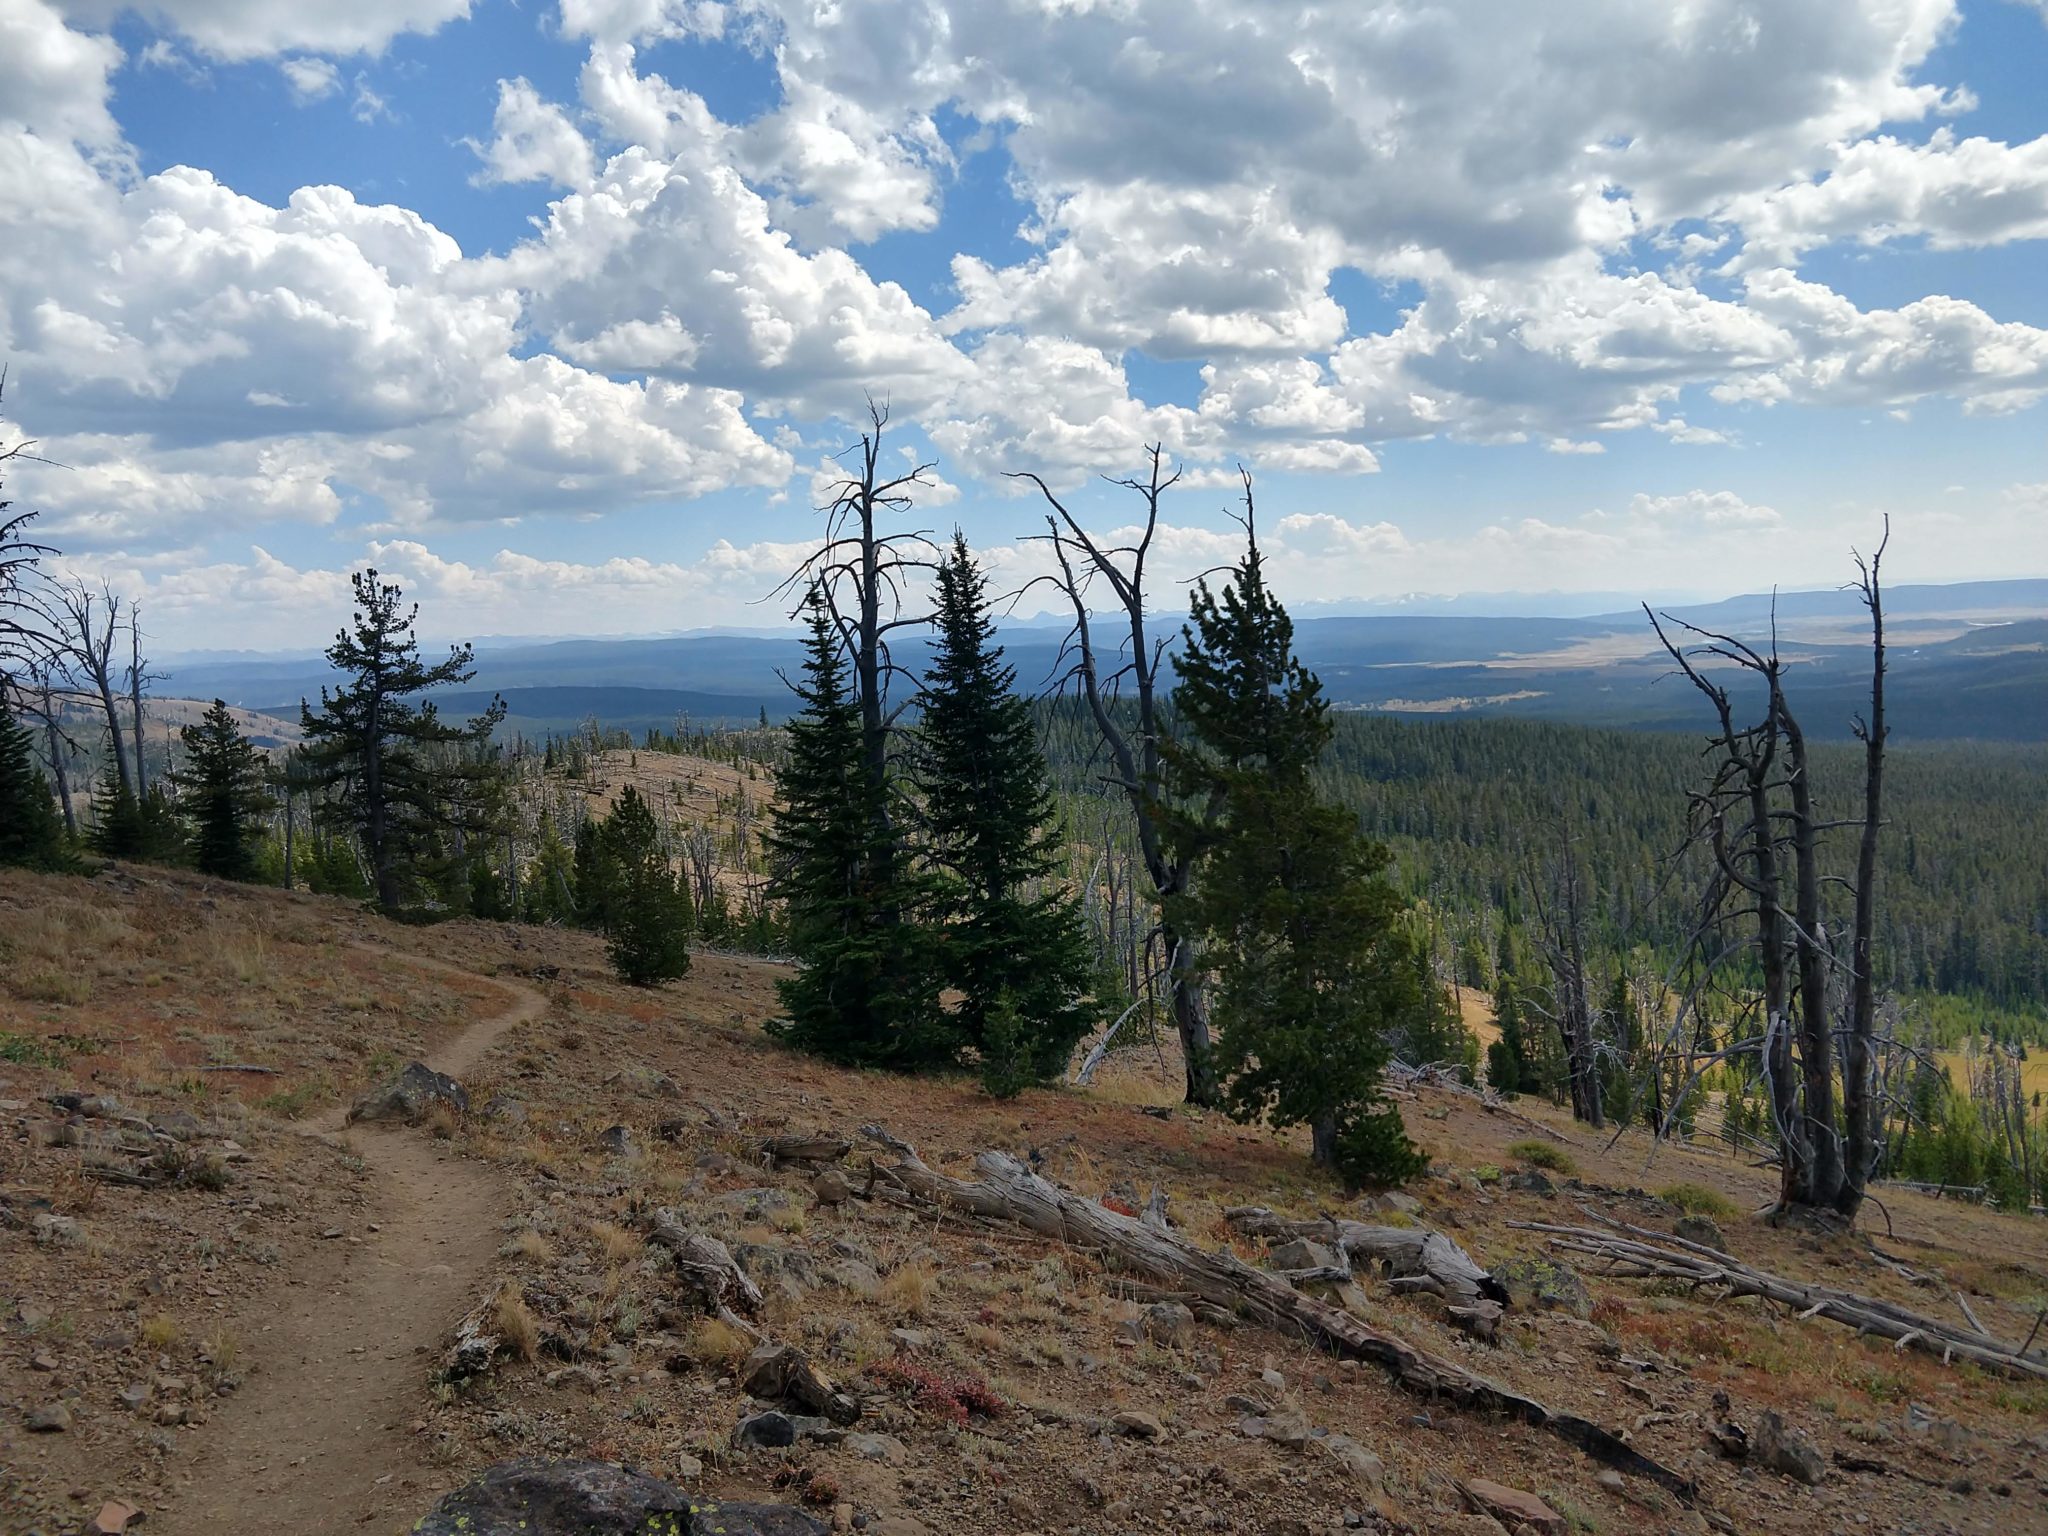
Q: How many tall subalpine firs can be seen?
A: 2